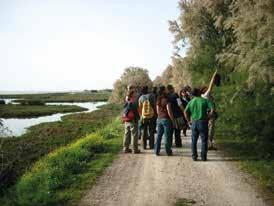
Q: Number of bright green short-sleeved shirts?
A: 1